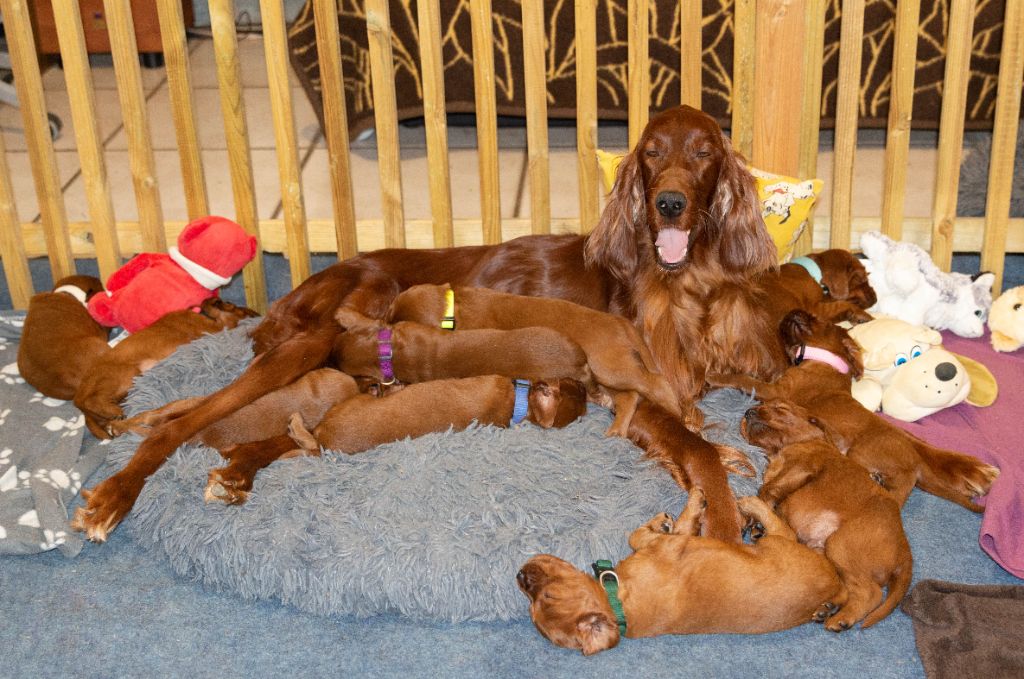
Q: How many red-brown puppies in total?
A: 10